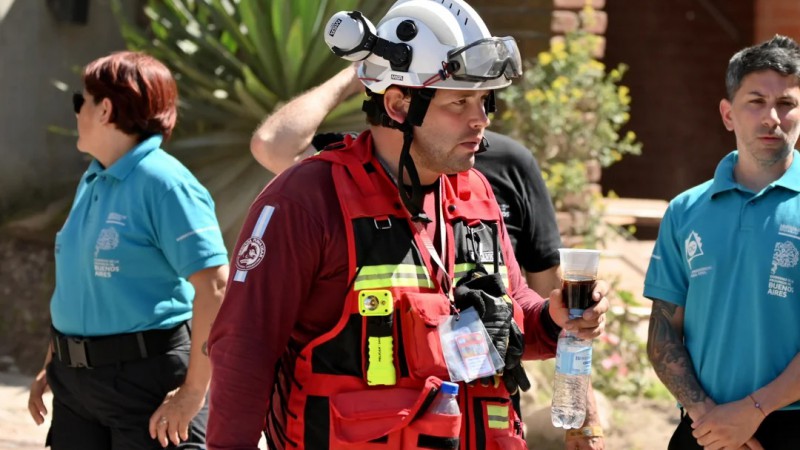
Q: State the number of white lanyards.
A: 1